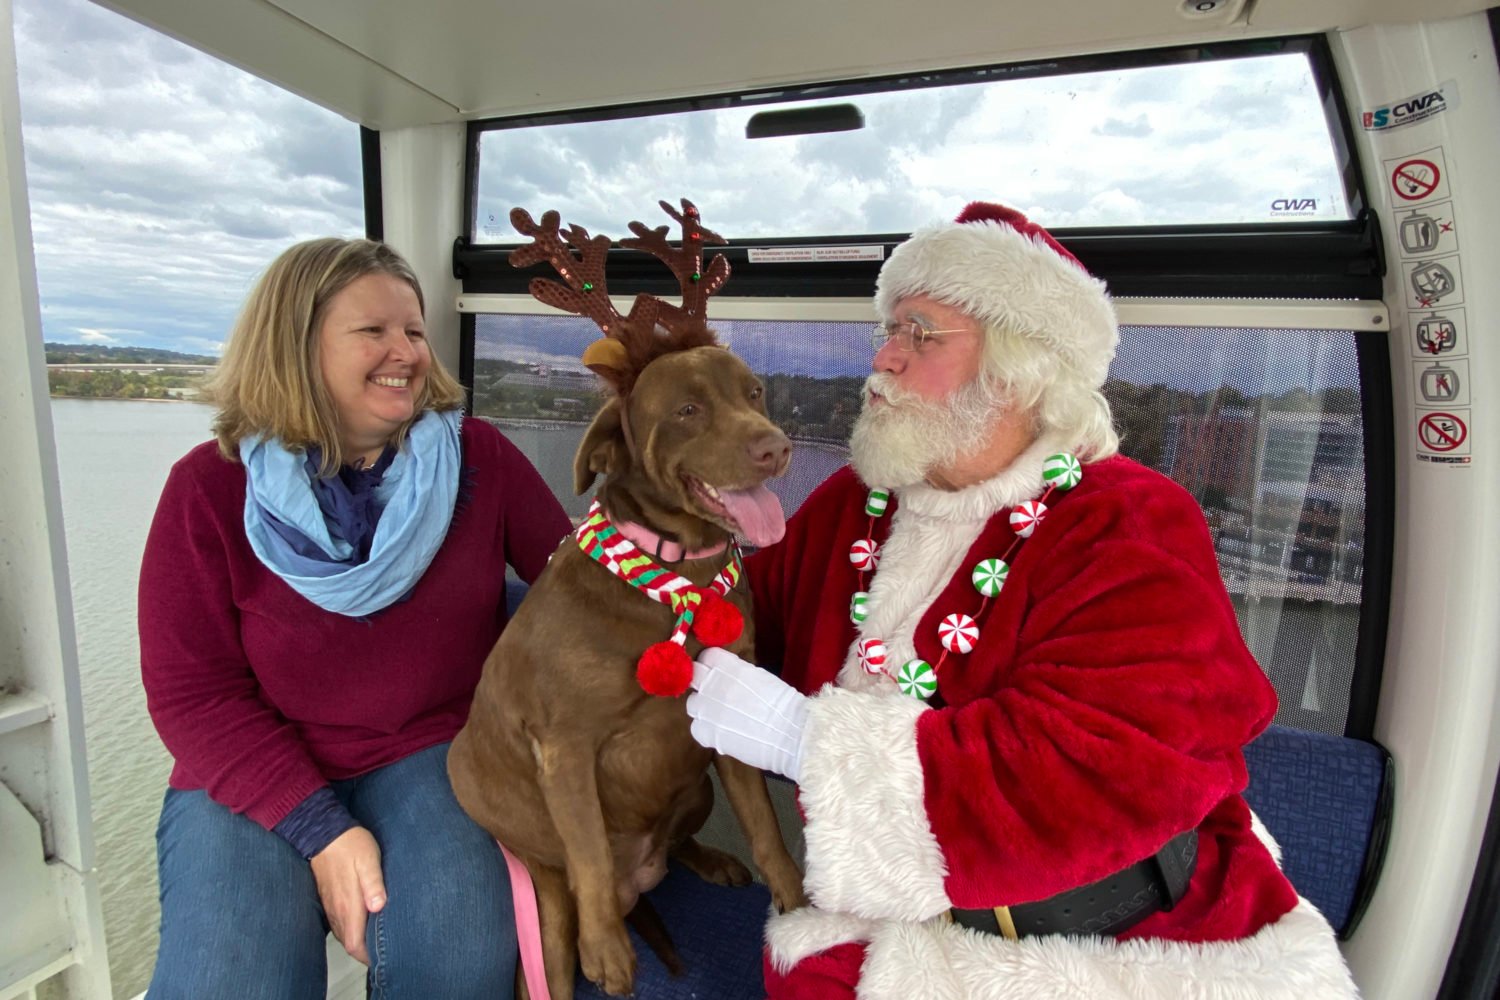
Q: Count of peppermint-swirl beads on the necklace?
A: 9